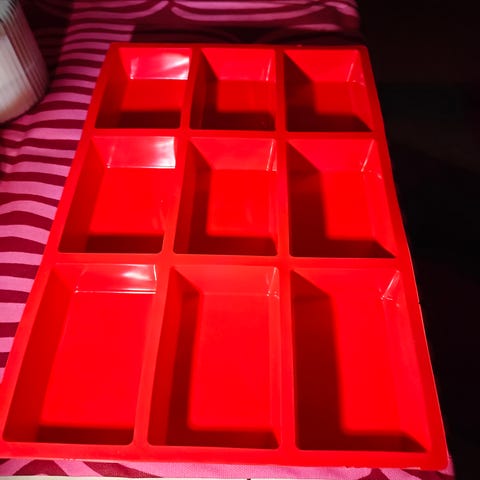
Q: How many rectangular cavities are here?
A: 9